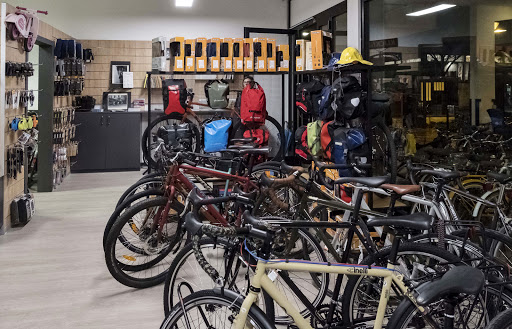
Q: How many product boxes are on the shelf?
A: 14